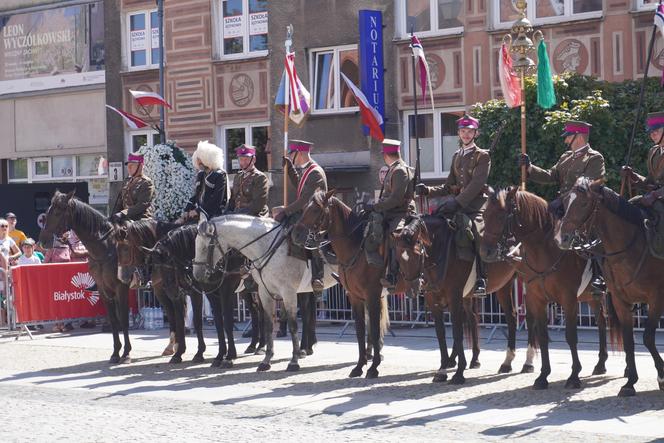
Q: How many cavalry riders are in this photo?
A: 8